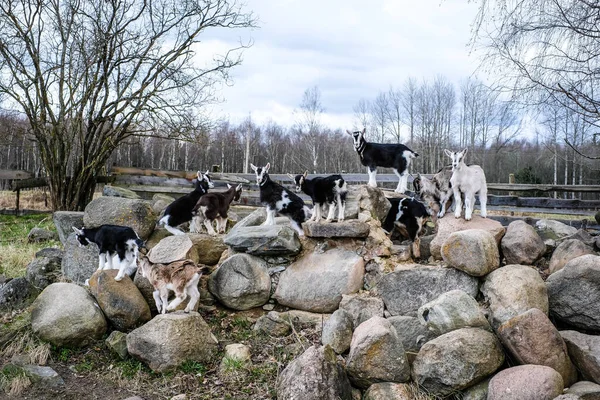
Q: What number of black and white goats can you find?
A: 6